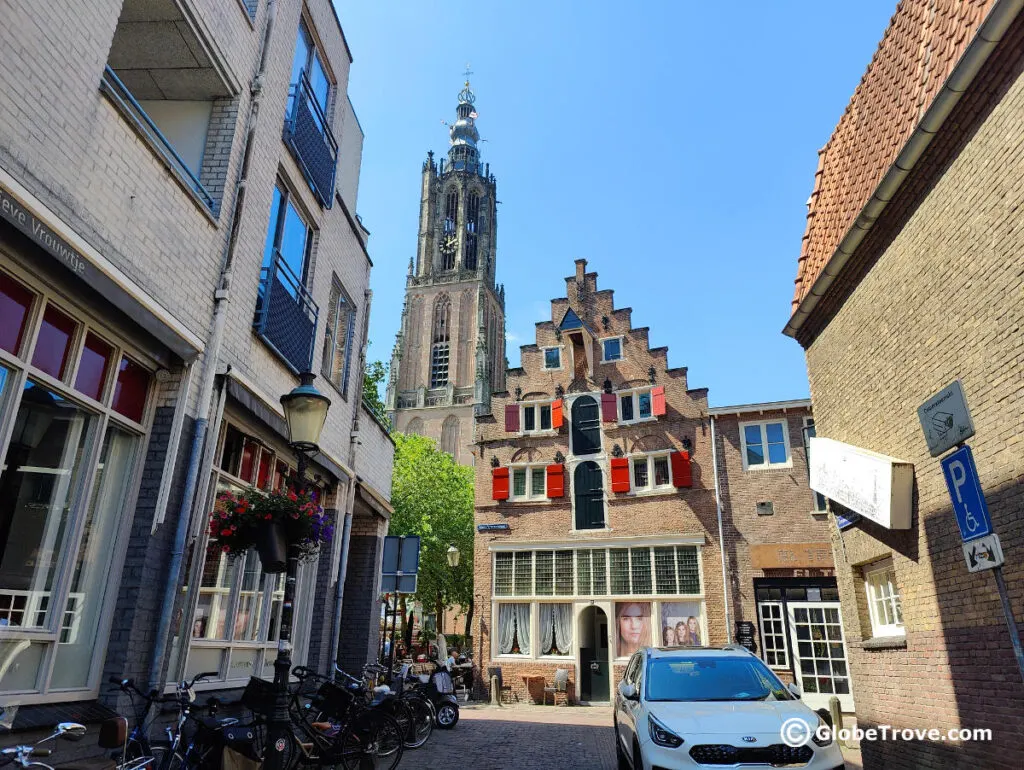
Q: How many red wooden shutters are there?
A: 8